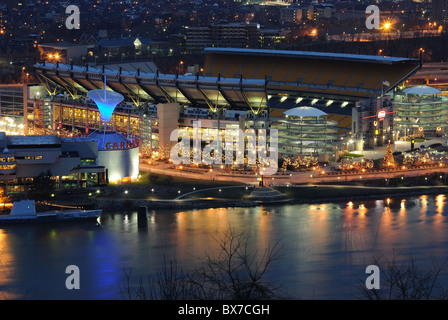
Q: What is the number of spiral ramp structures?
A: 2